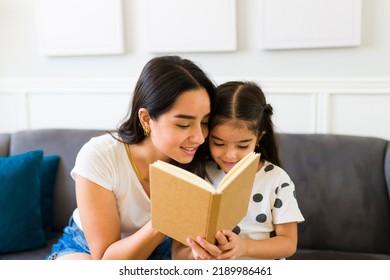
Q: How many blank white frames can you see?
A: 3